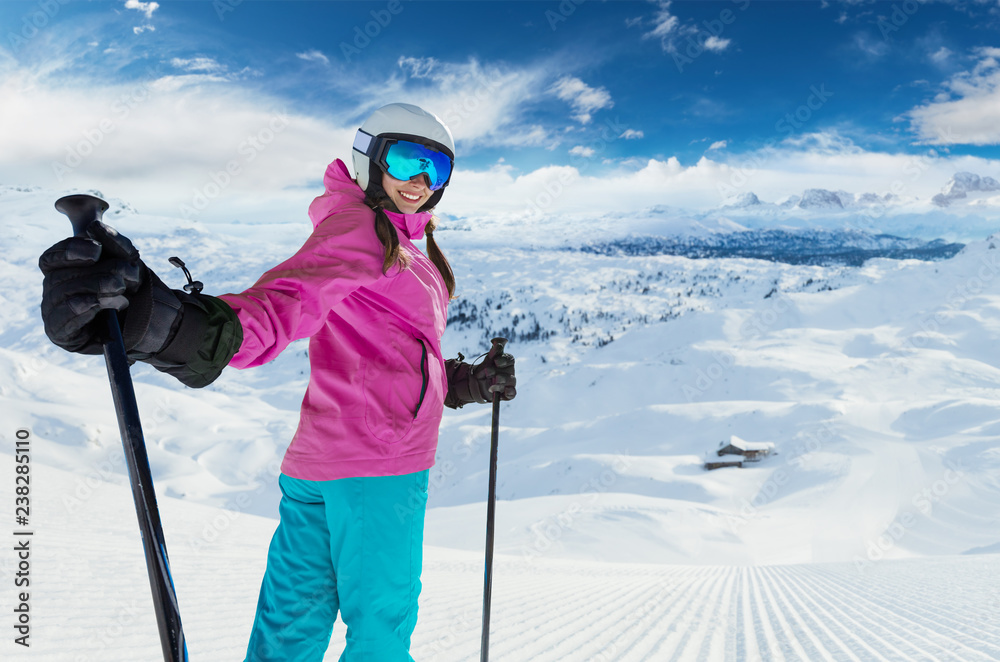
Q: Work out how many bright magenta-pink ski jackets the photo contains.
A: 1